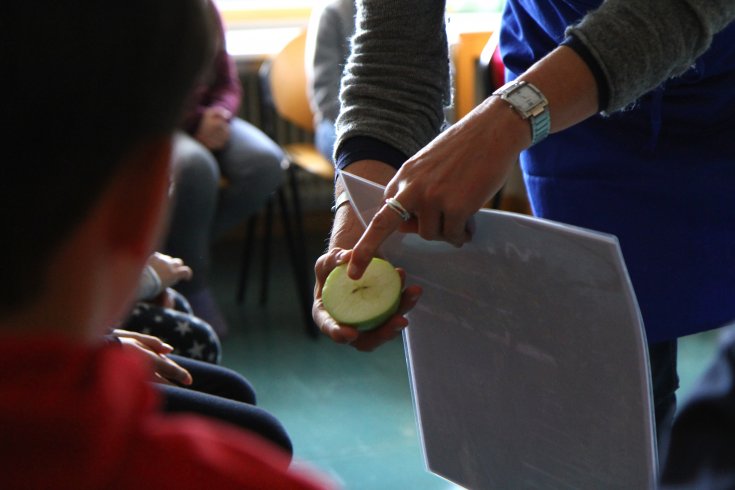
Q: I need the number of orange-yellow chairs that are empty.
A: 1